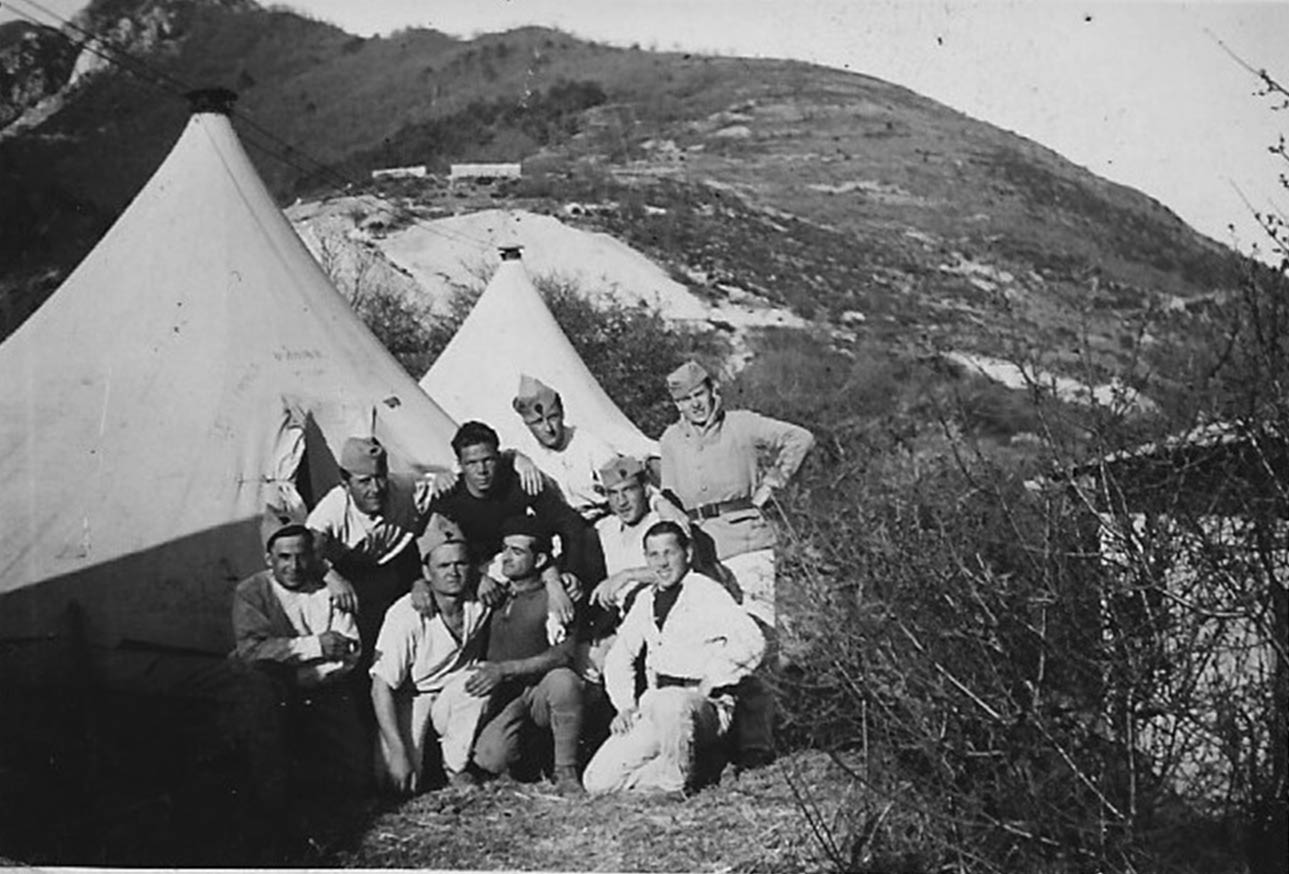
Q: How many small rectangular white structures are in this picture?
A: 2